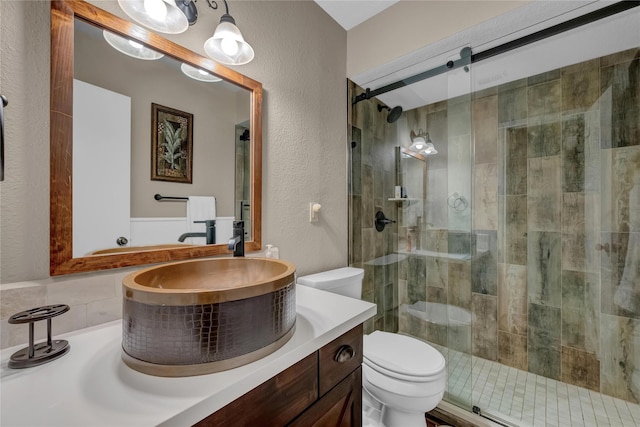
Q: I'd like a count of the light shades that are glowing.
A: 2